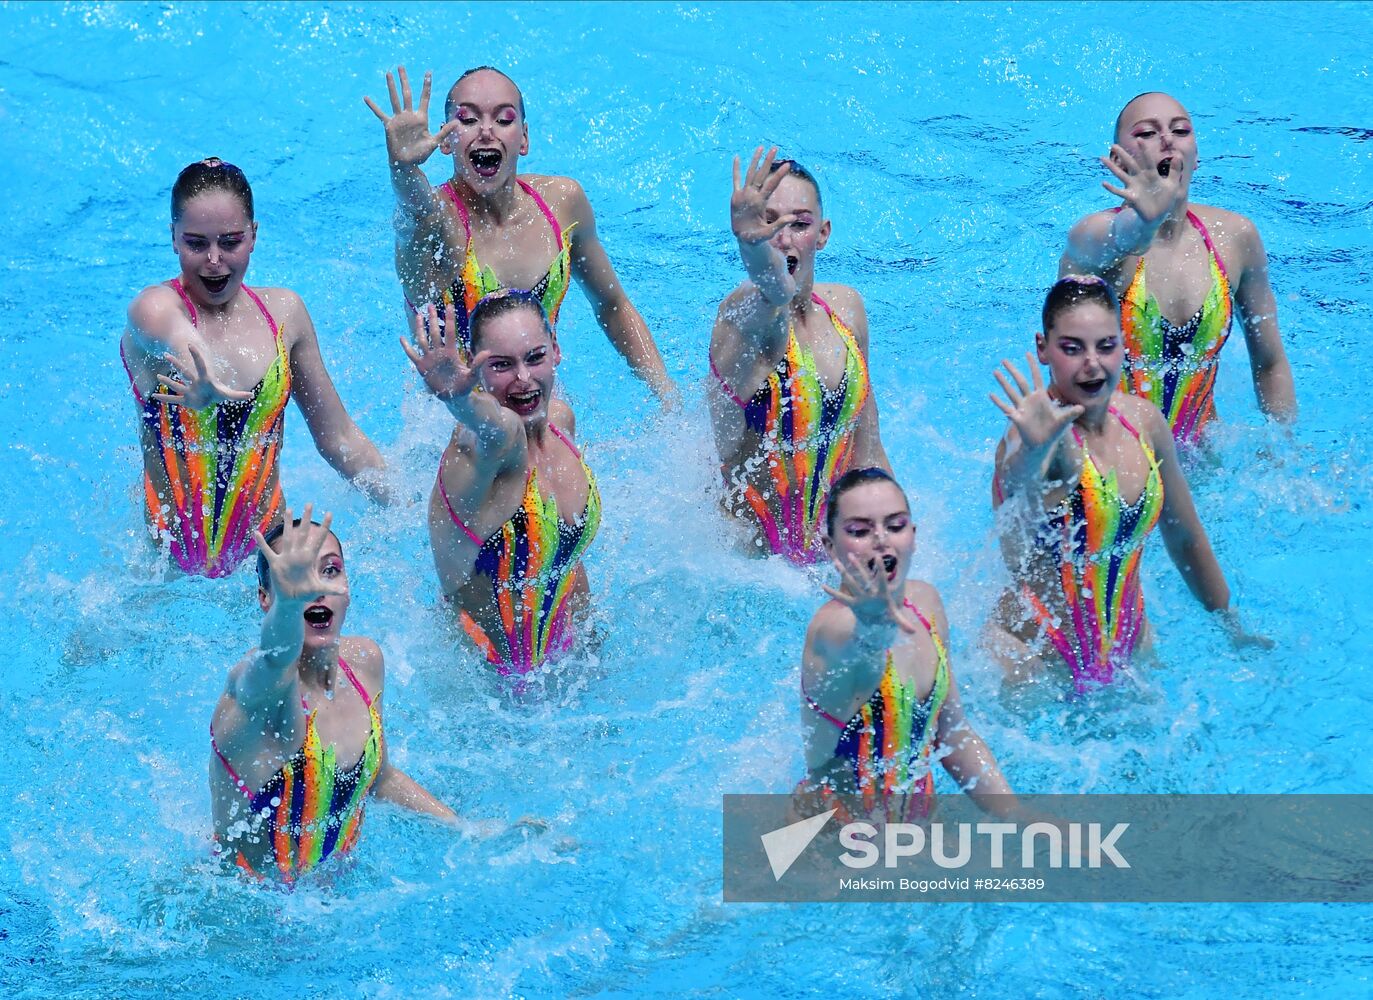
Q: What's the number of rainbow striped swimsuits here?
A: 8